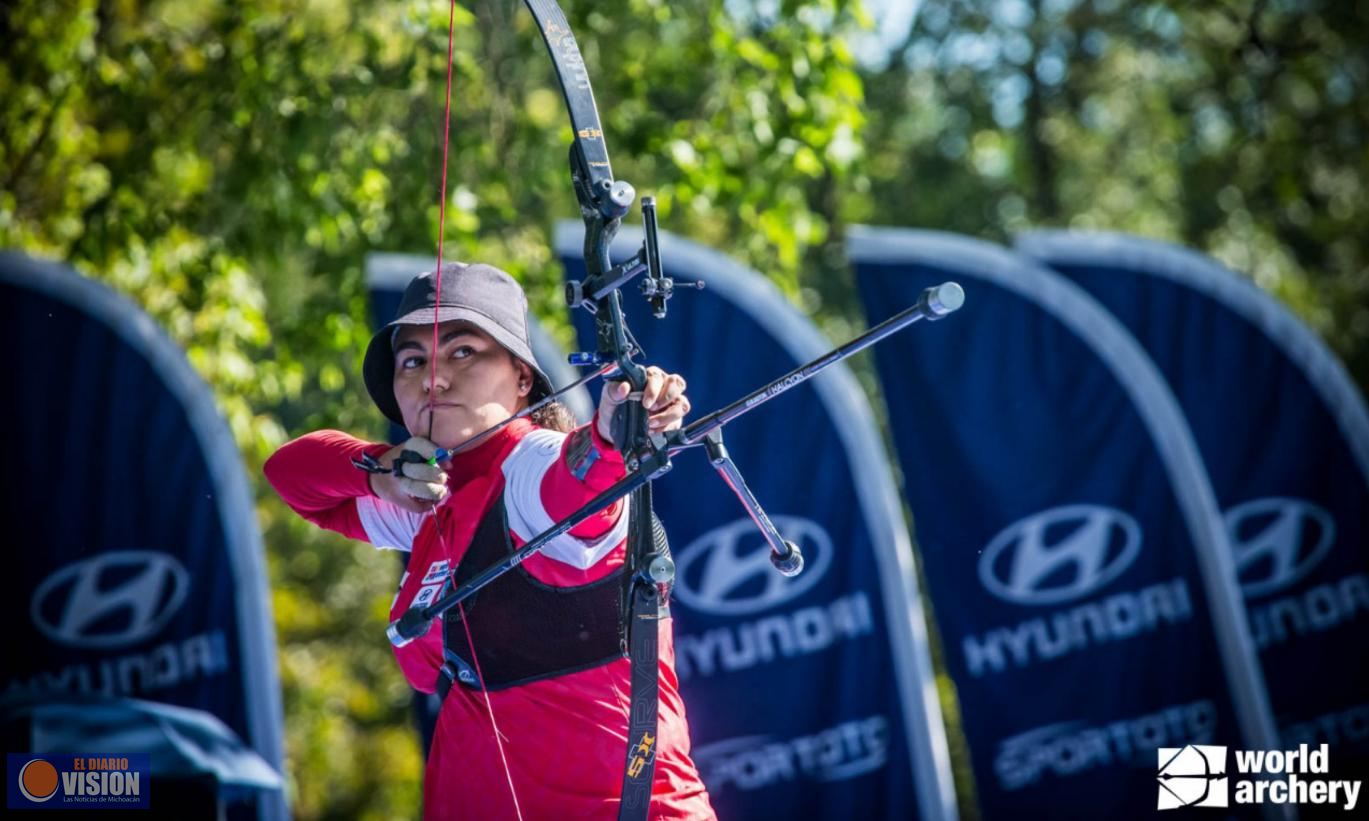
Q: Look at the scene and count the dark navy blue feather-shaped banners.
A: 5